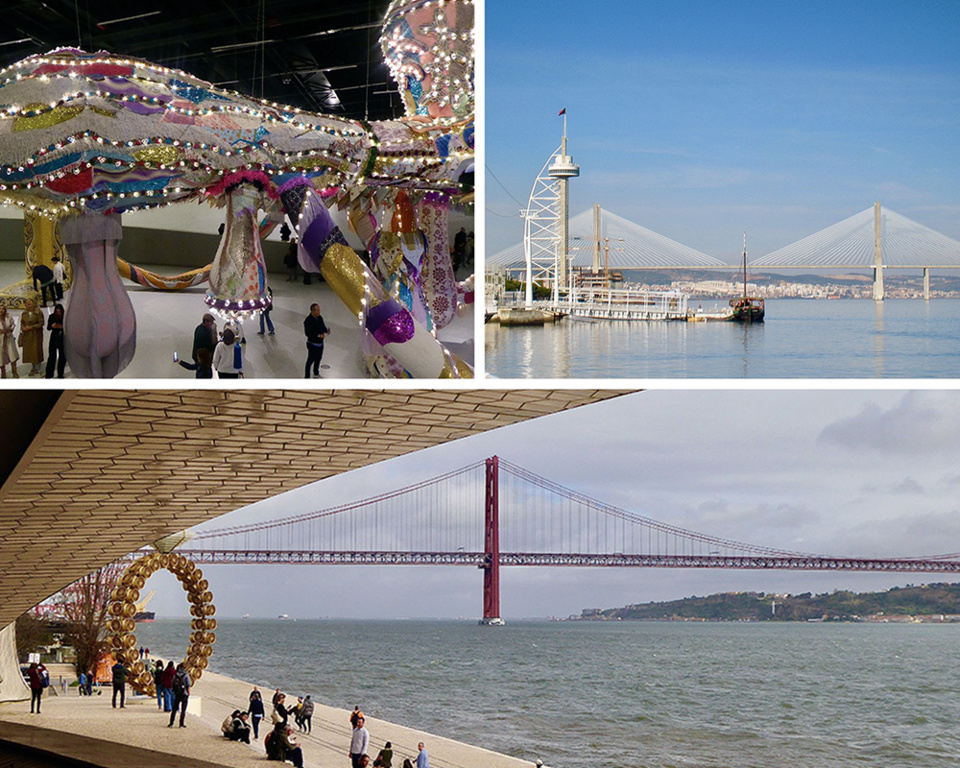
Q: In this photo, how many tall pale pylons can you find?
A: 2